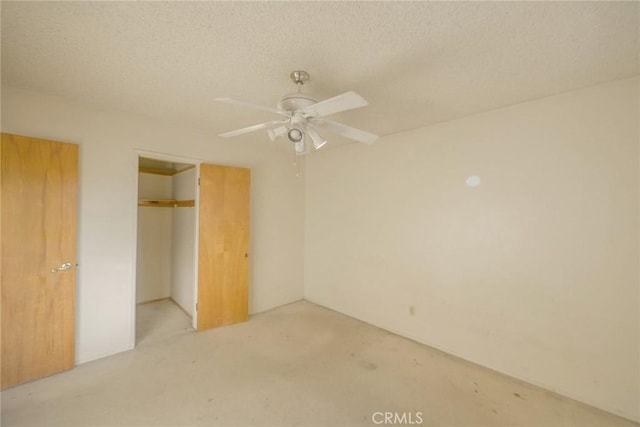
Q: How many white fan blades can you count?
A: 4